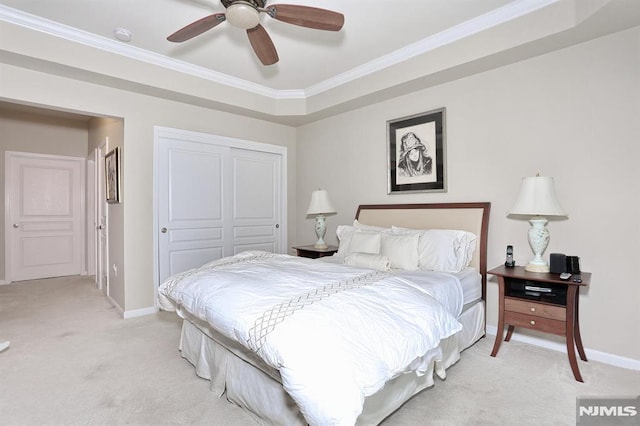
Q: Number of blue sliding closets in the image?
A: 0